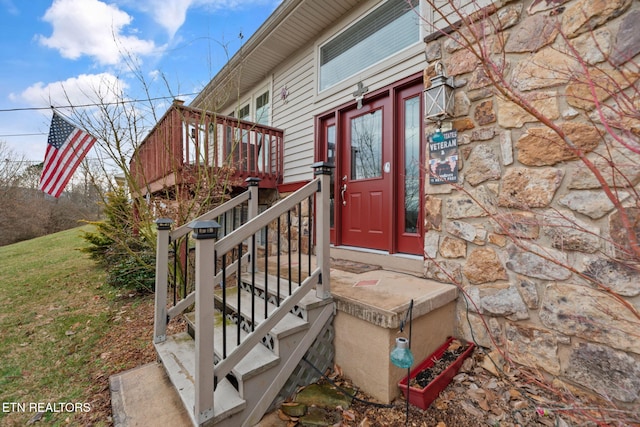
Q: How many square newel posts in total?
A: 4